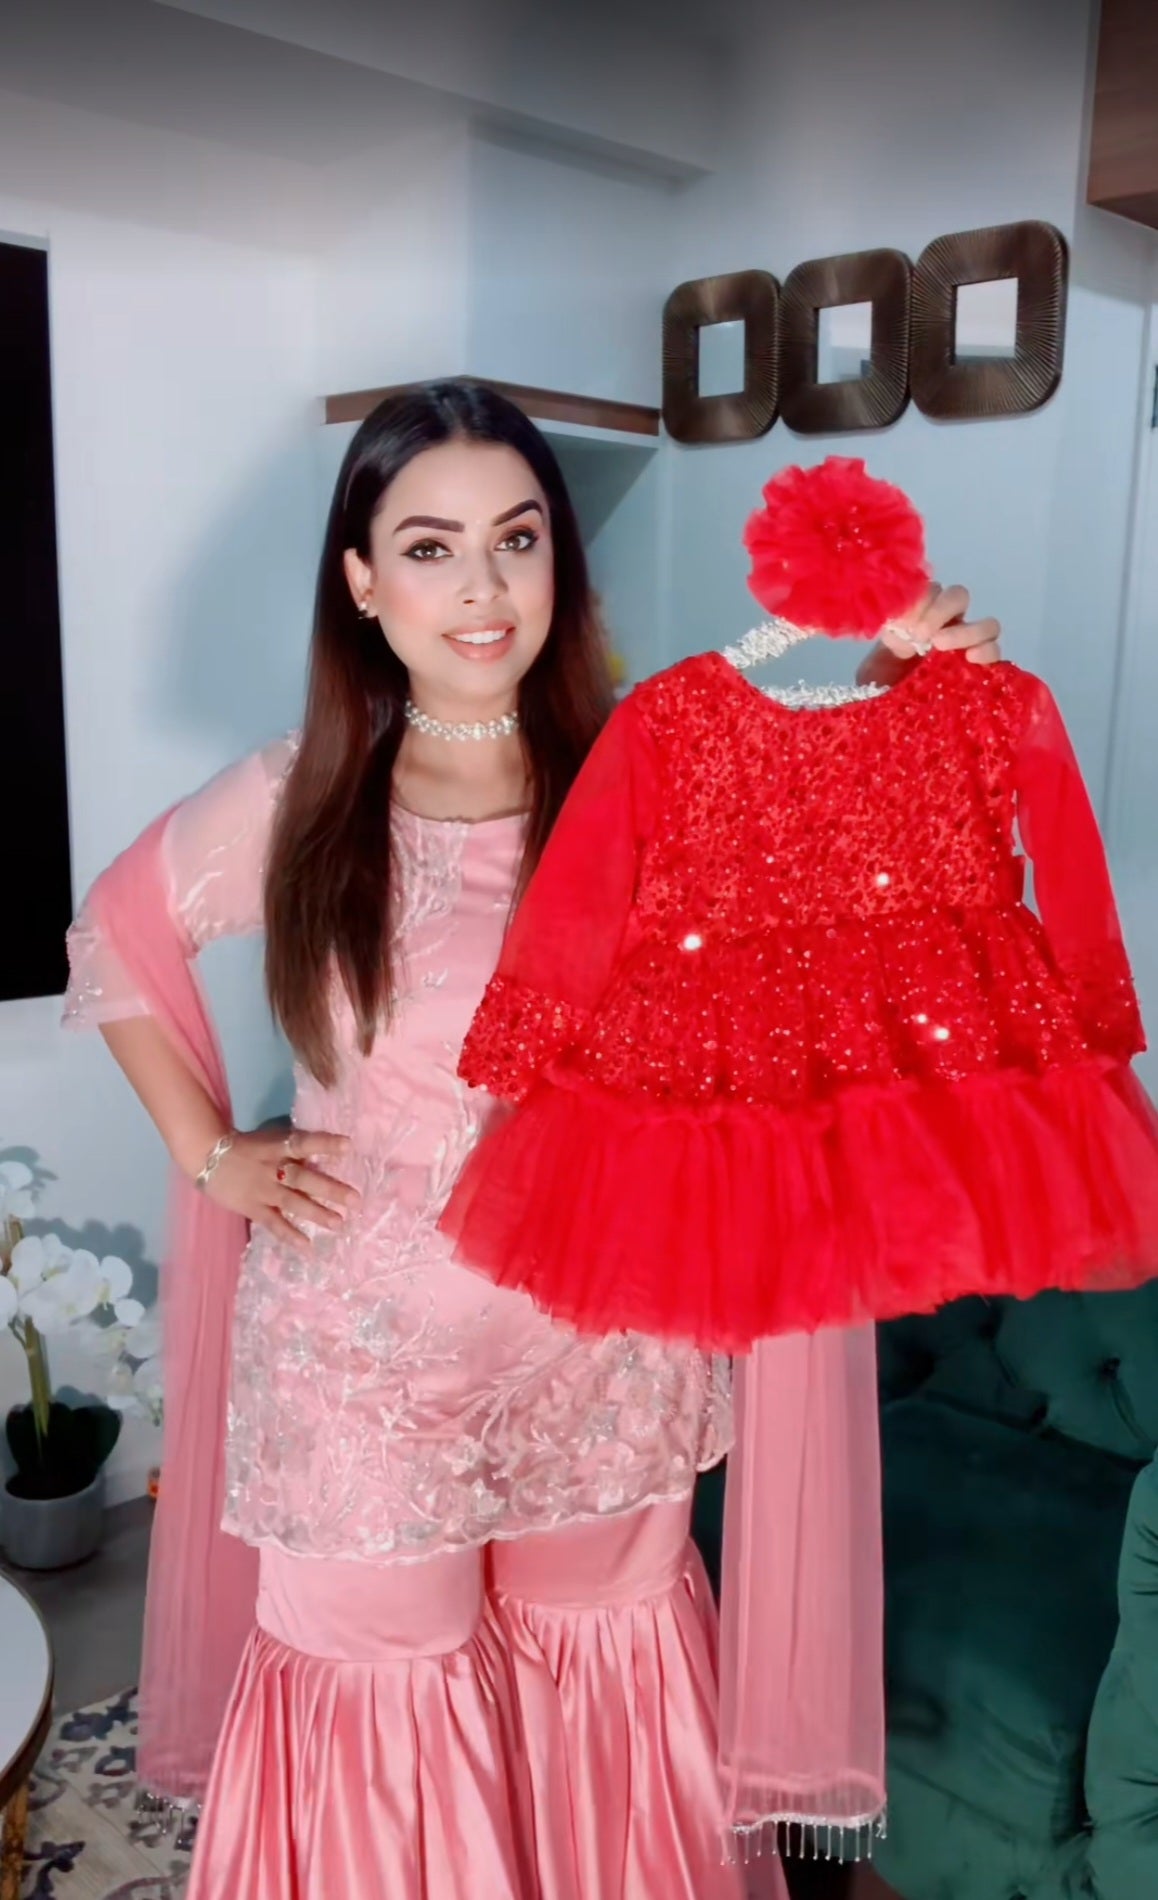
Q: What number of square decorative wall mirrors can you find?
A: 3